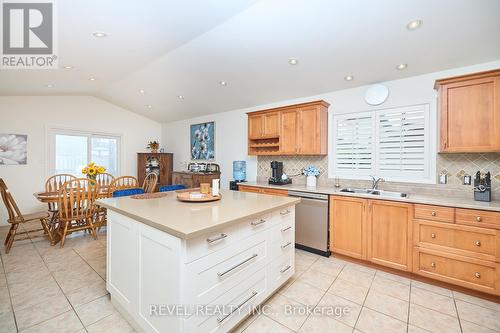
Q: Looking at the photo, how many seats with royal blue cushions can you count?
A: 2